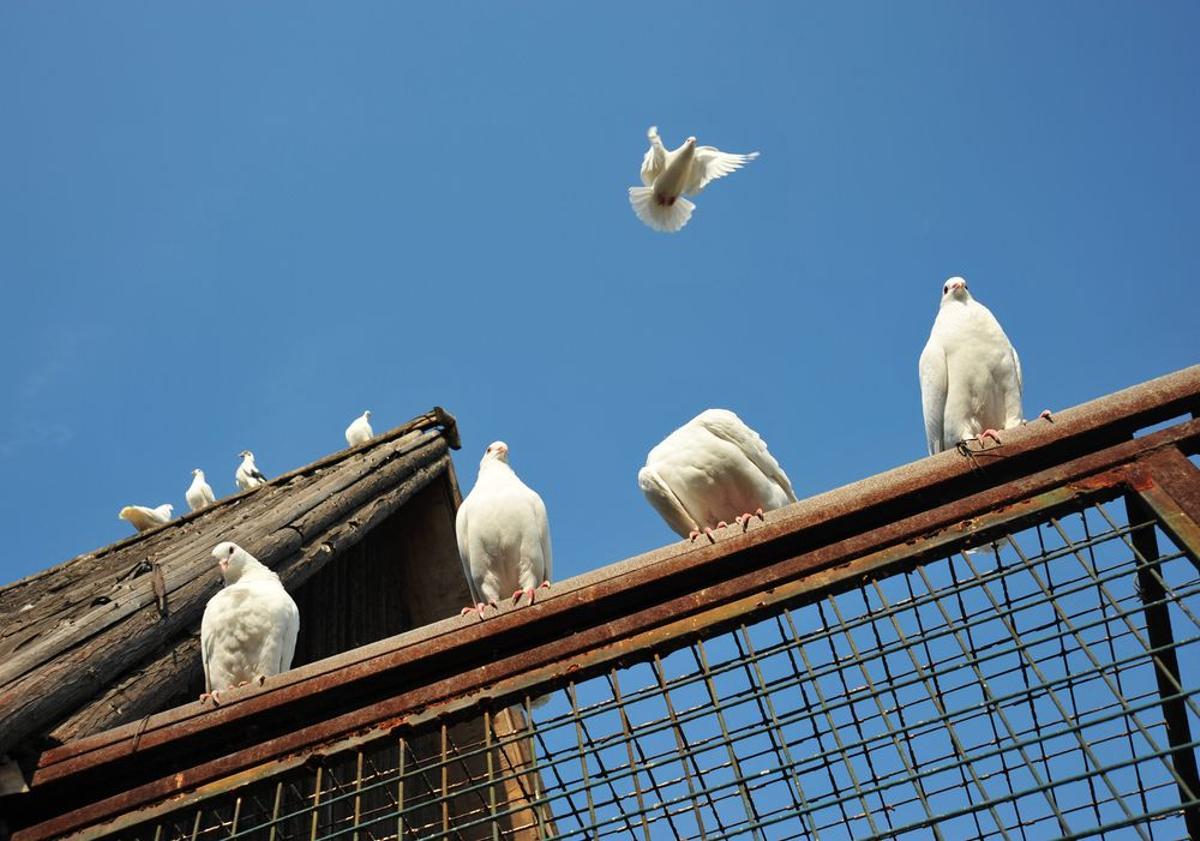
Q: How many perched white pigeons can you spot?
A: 8